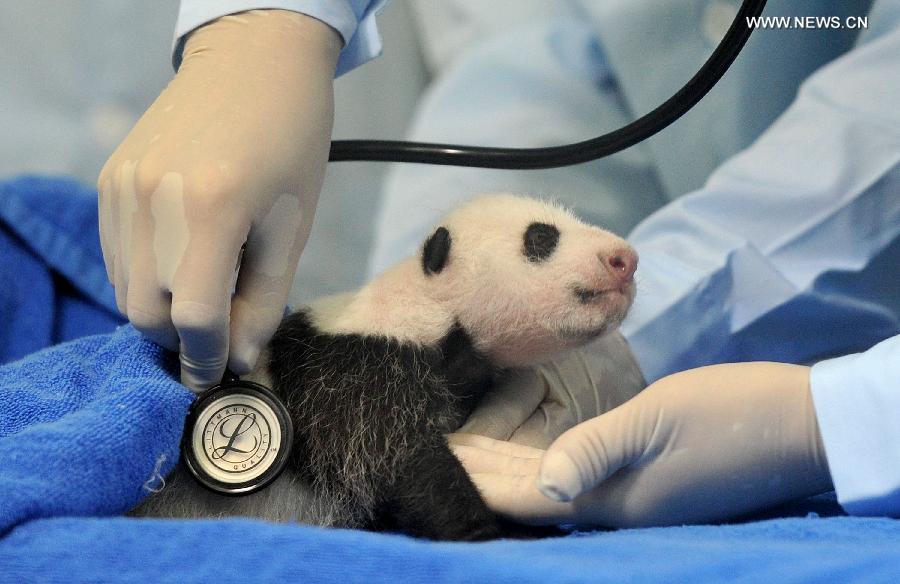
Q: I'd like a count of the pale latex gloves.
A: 3